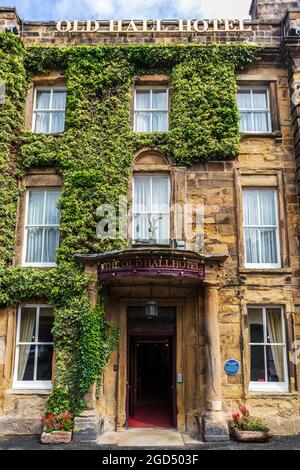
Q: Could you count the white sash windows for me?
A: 8